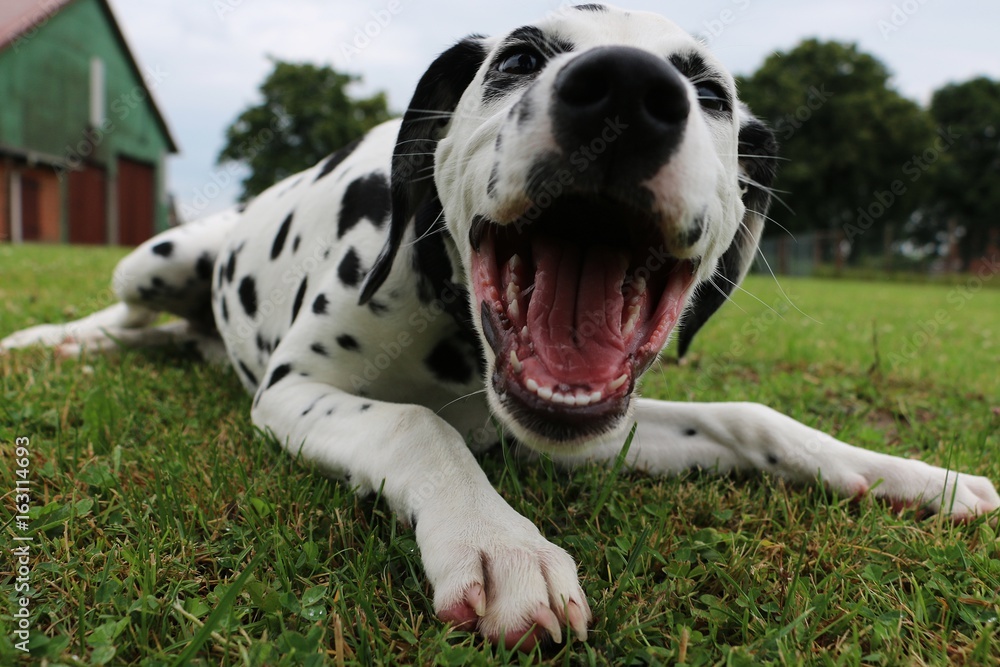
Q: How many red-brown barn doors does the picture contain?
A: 2